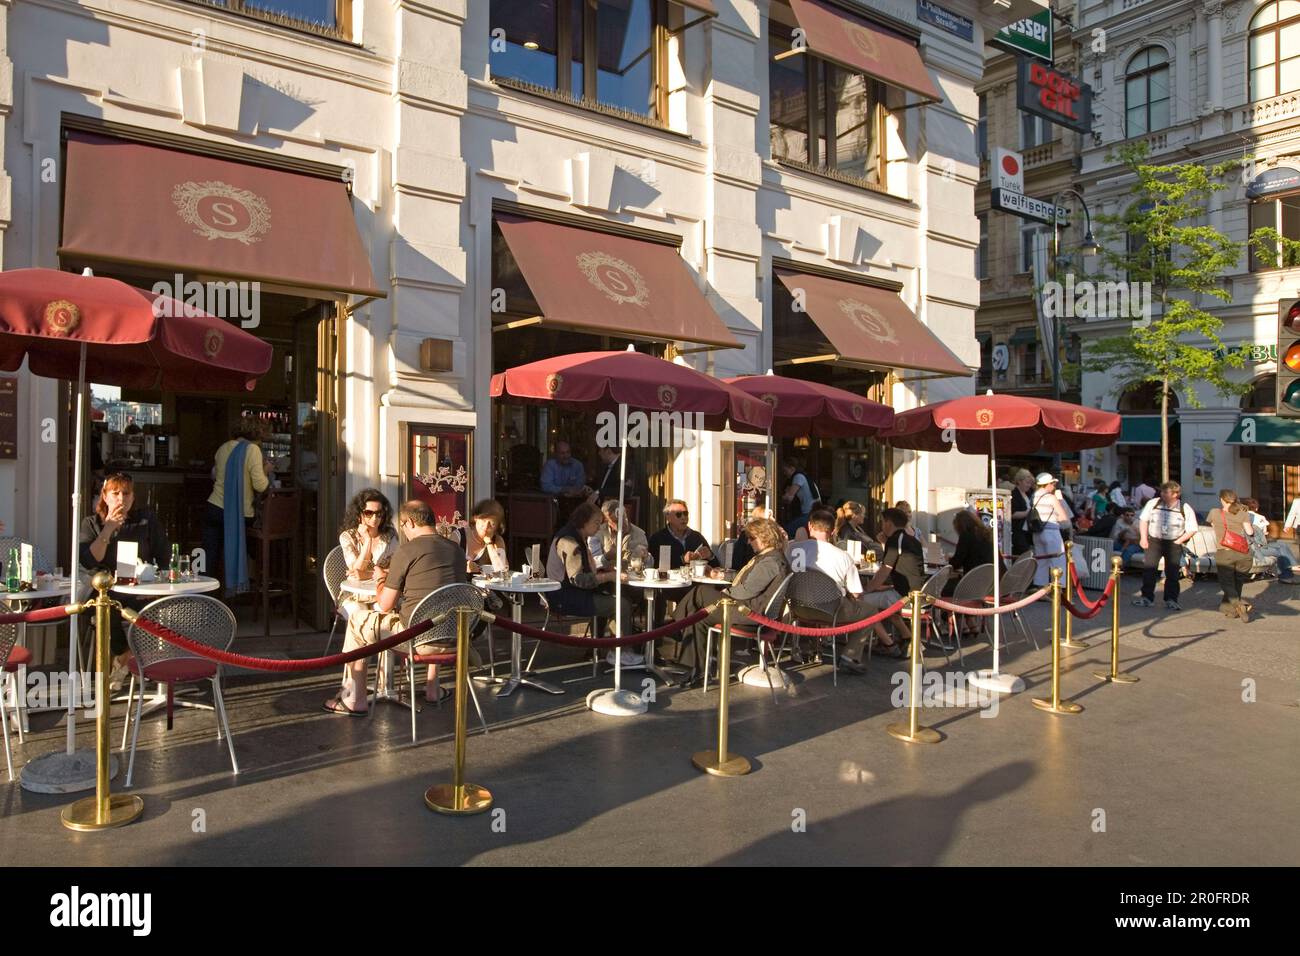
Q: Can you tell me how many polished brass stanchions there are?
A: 7